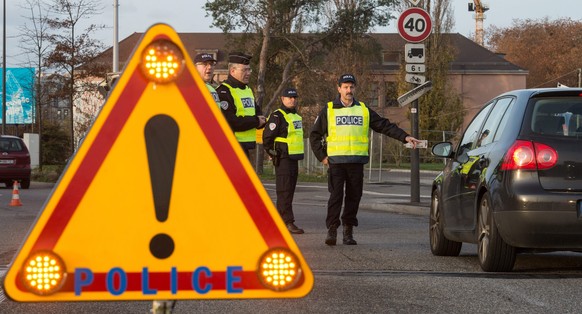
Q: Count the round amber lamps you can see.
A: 3